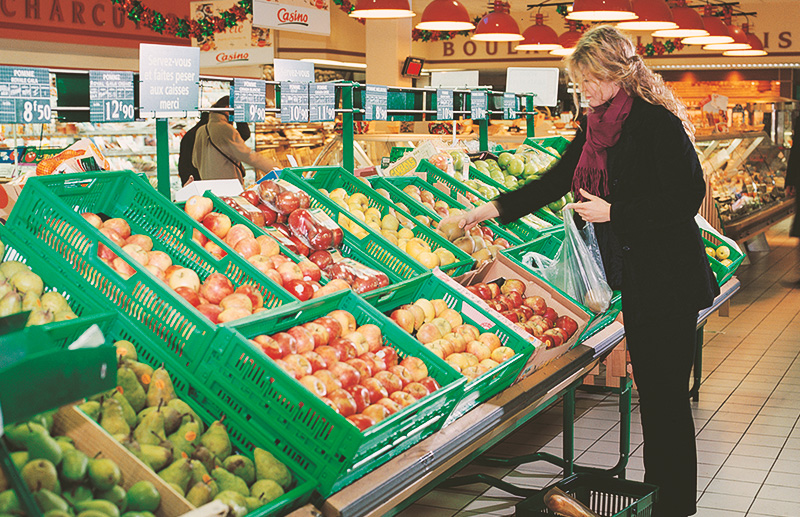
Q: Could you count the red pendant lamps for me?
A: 11